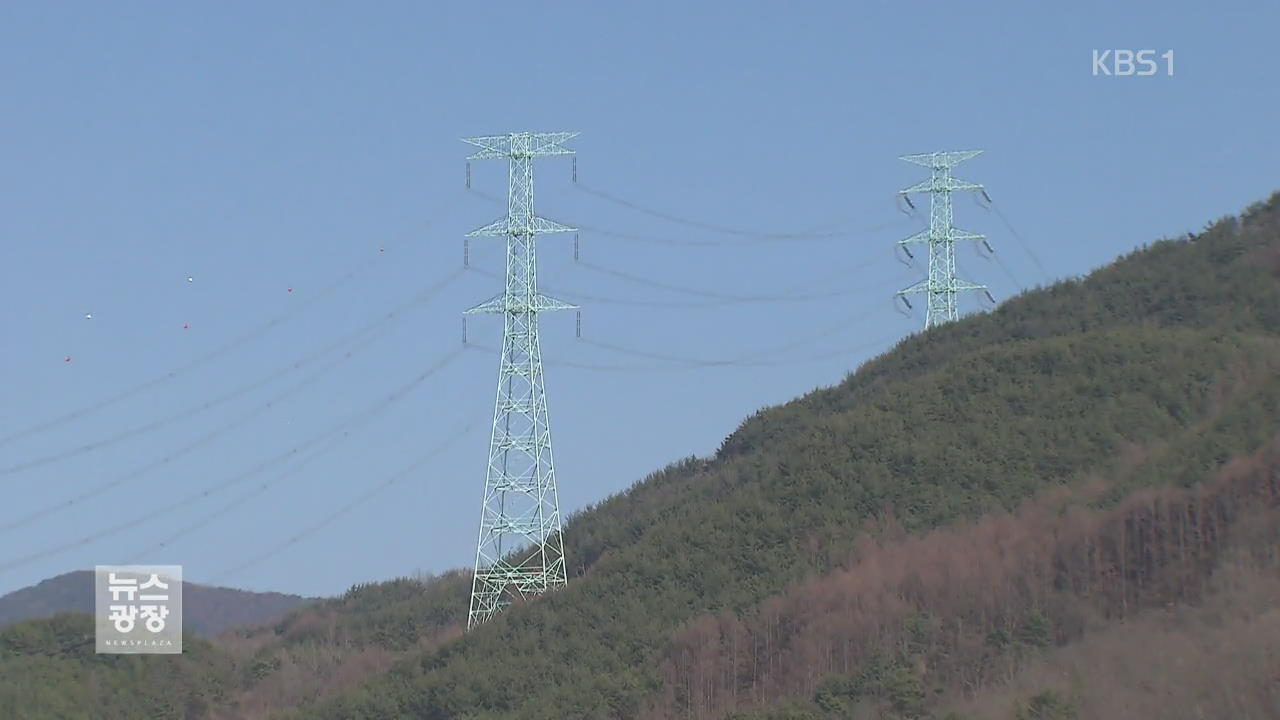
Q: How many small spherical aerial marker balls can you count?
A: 6